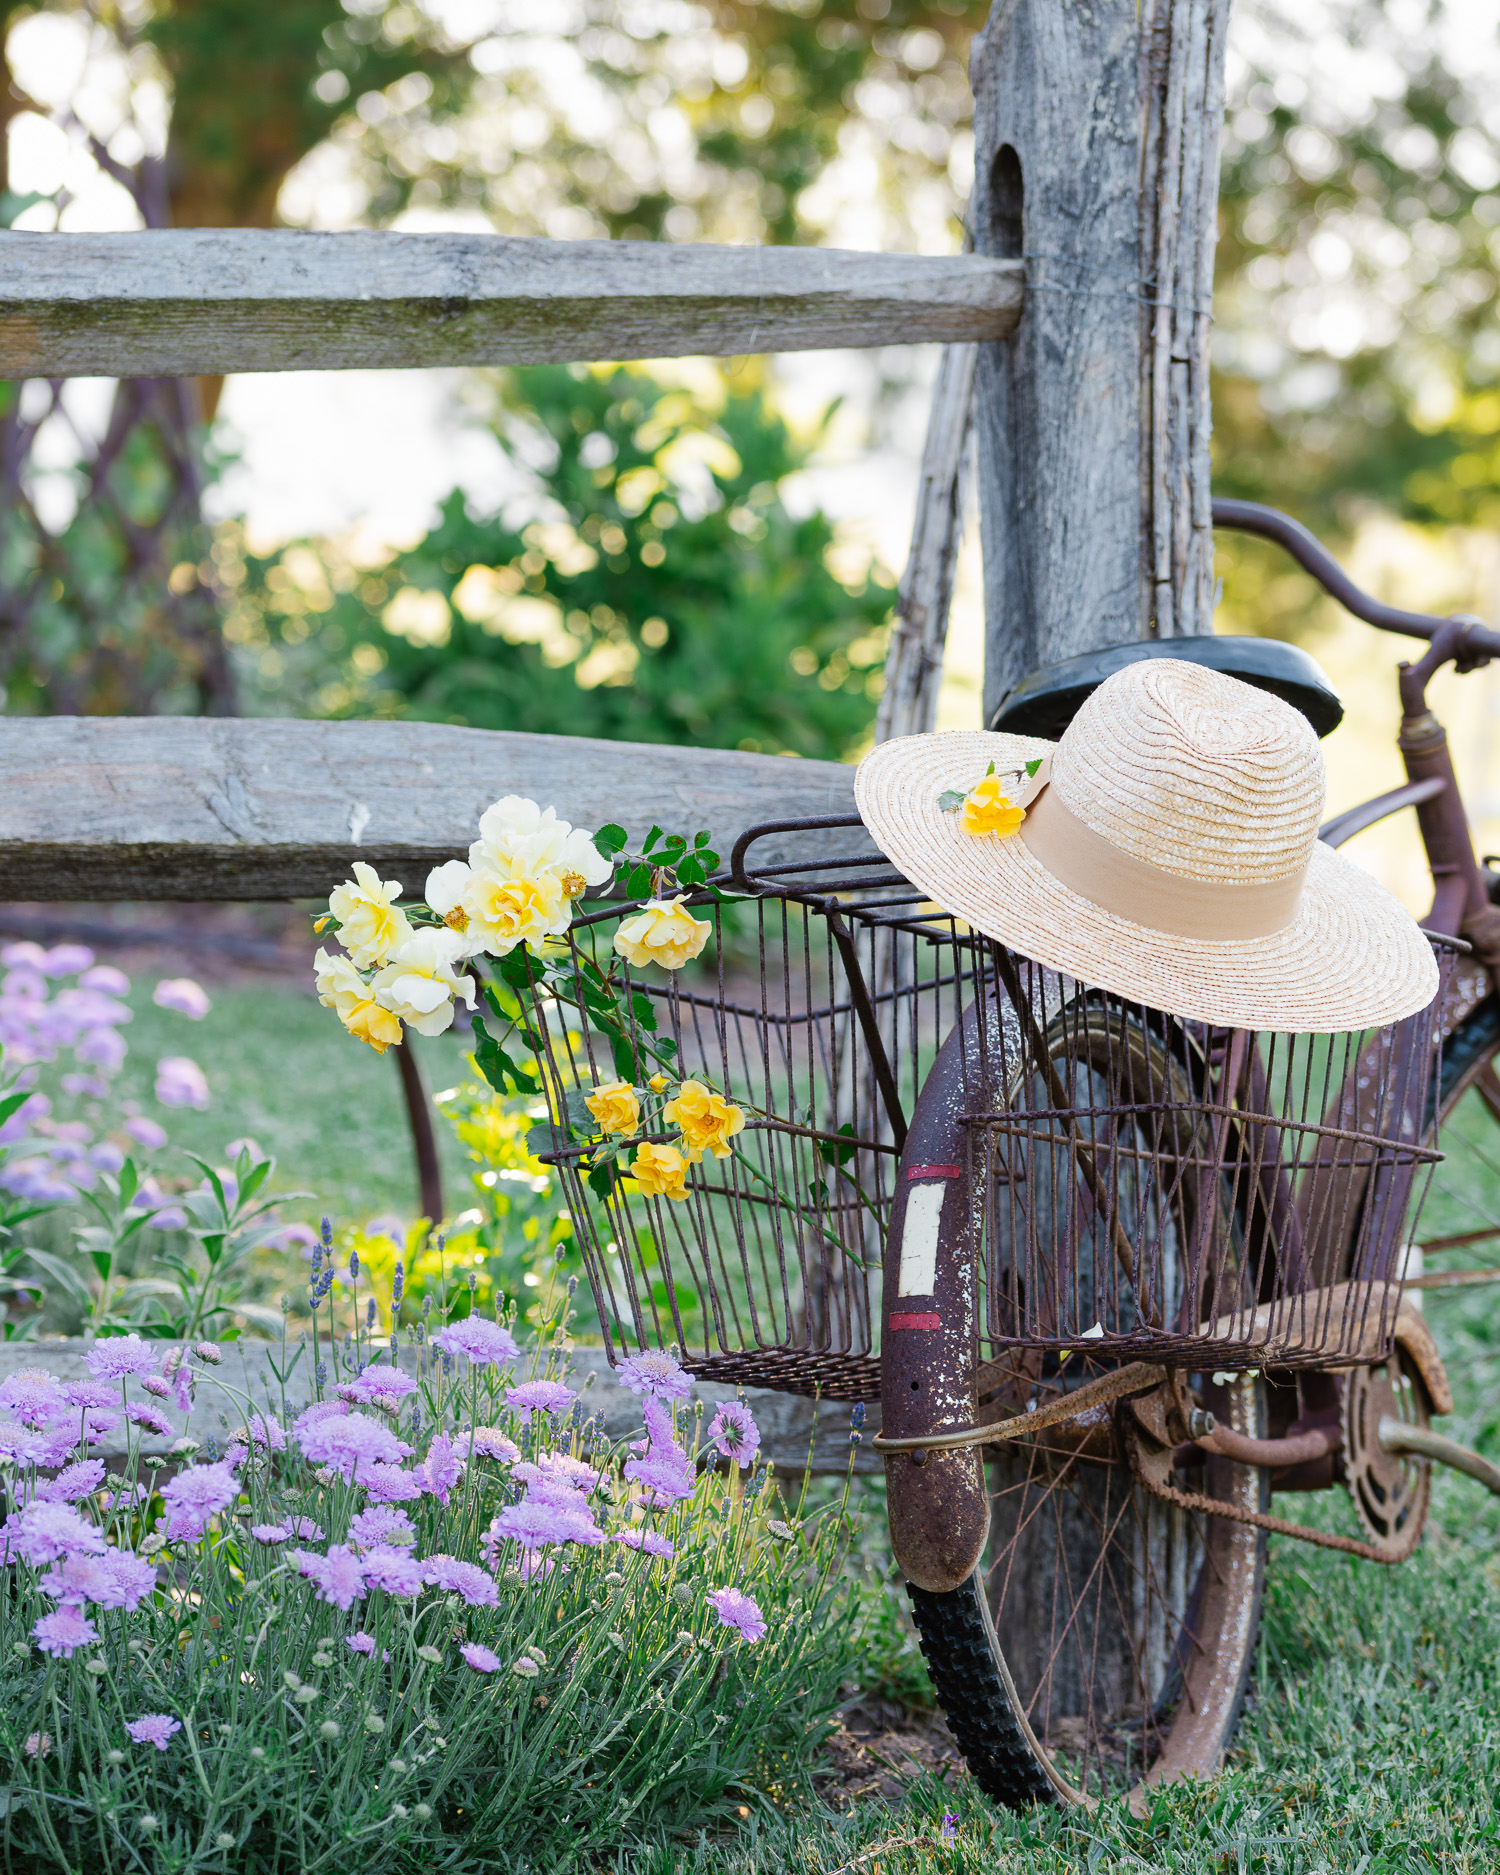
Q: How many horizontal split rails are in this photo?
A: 3